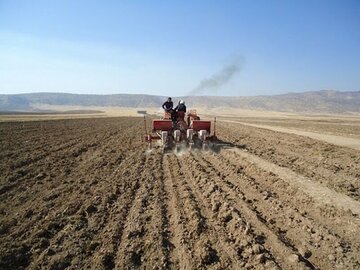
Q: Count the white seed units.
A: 4